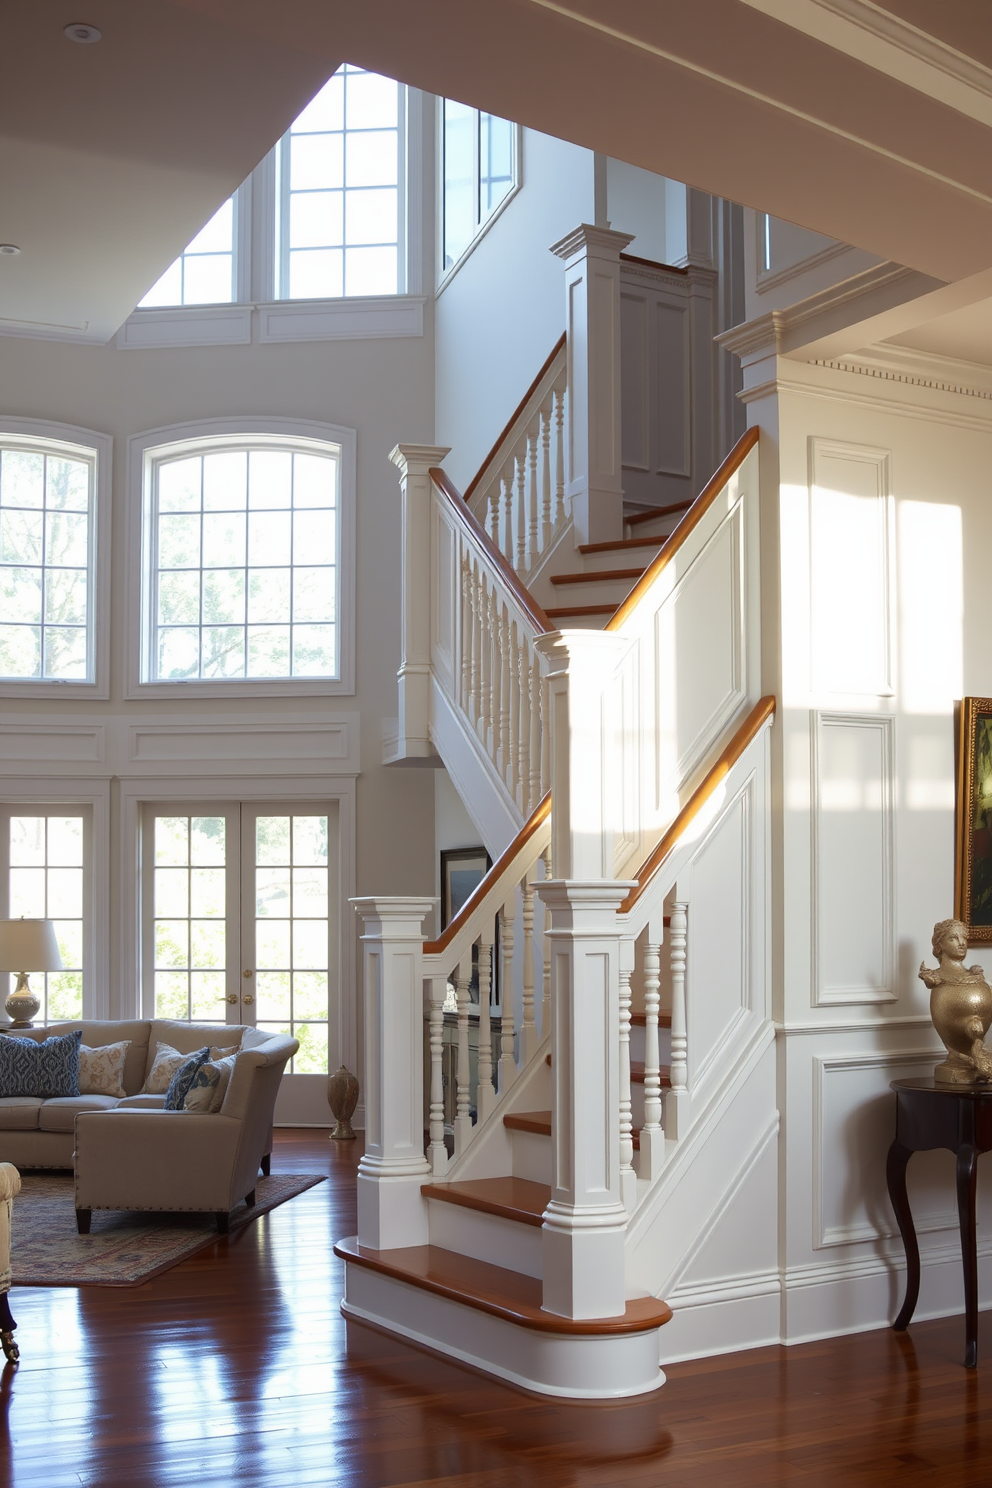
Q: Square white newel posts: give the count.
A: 5